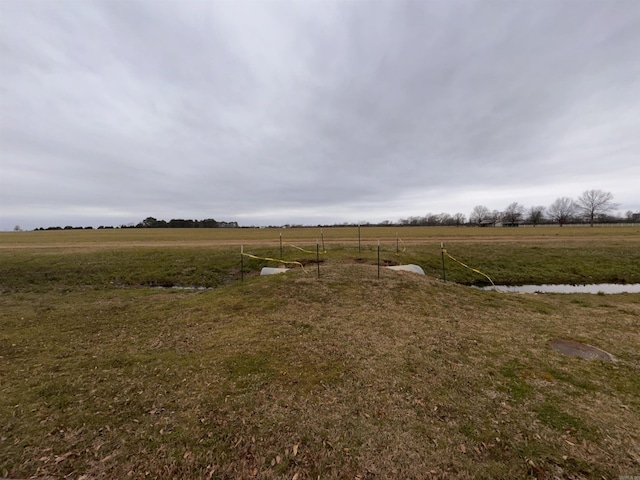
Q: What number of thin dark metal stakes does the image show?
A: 8